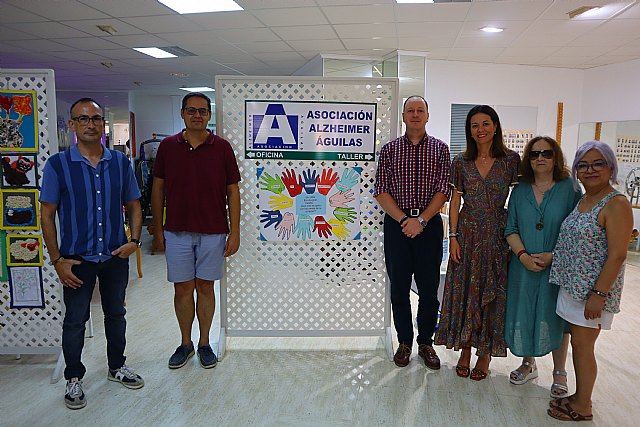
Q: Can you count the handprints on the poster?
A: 13